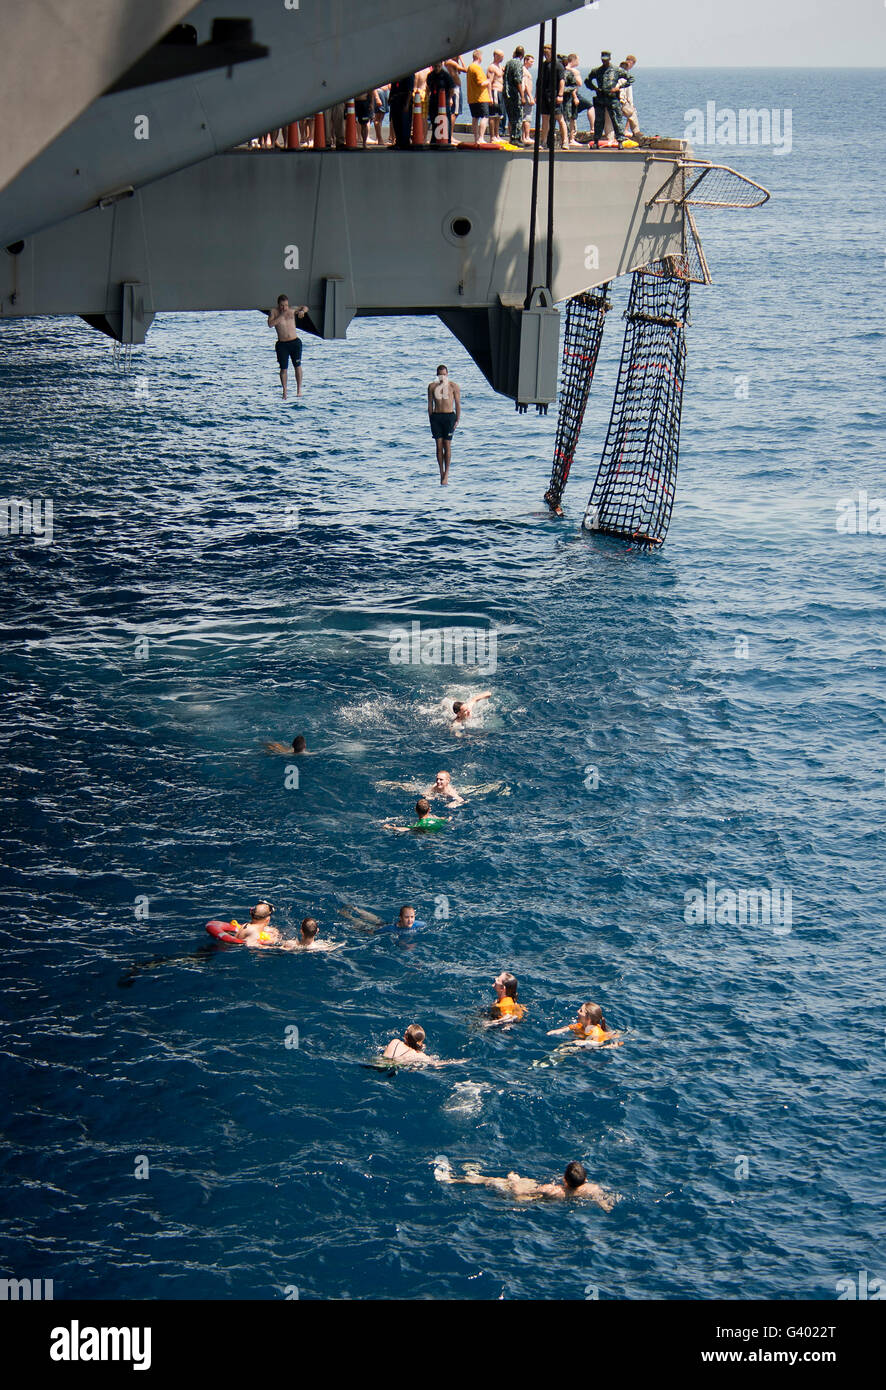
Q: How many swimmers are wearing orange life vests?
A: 2